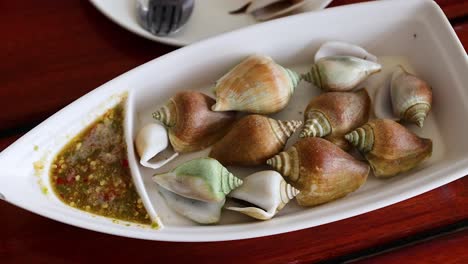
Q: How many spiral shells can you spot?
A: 11